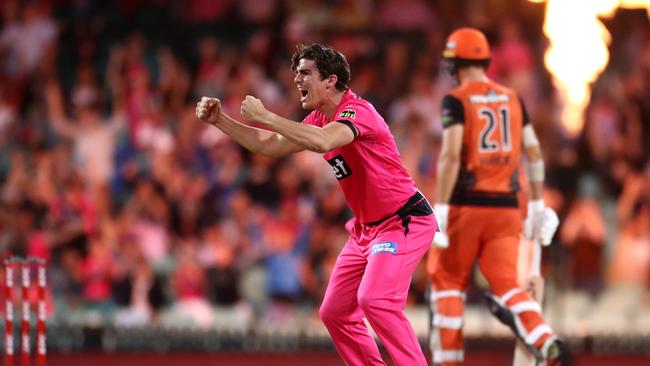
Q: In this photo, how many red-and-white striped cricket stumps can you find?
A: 3